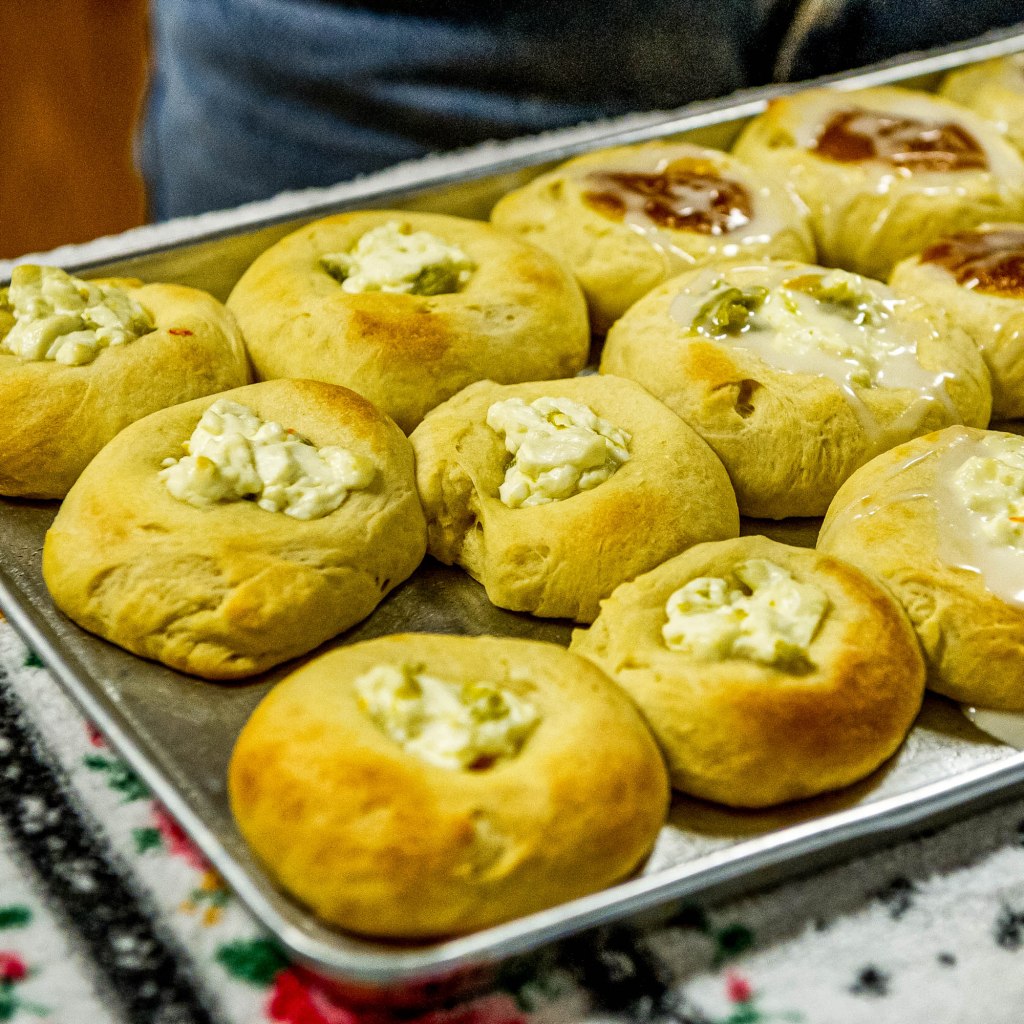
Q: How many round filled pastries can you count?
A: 12